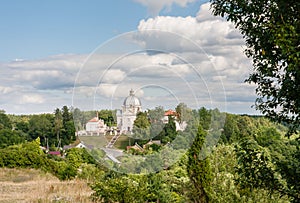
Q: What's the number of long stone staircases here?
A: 1